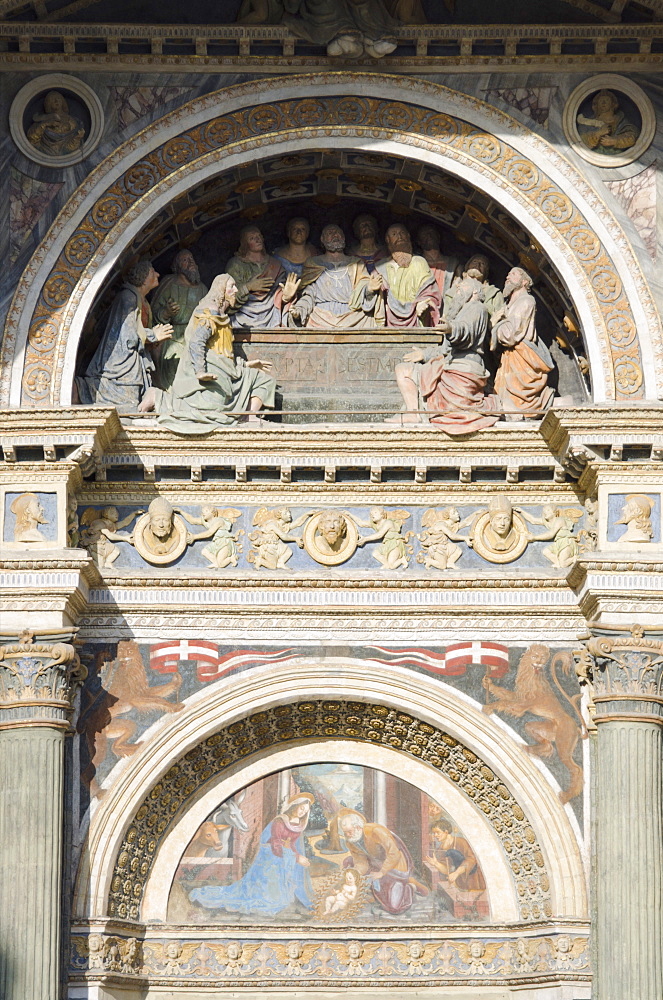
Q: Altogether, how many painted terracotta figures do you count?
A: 12